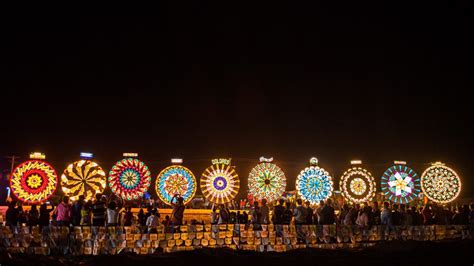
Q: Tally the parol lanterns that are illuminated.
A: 10